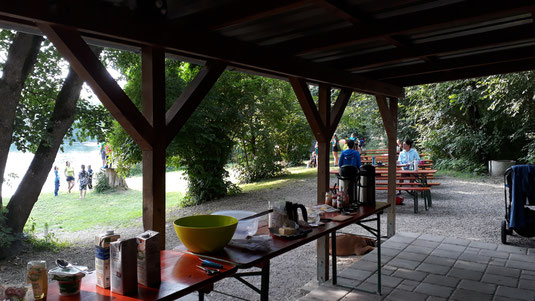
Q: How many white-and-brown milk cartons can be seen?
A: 3